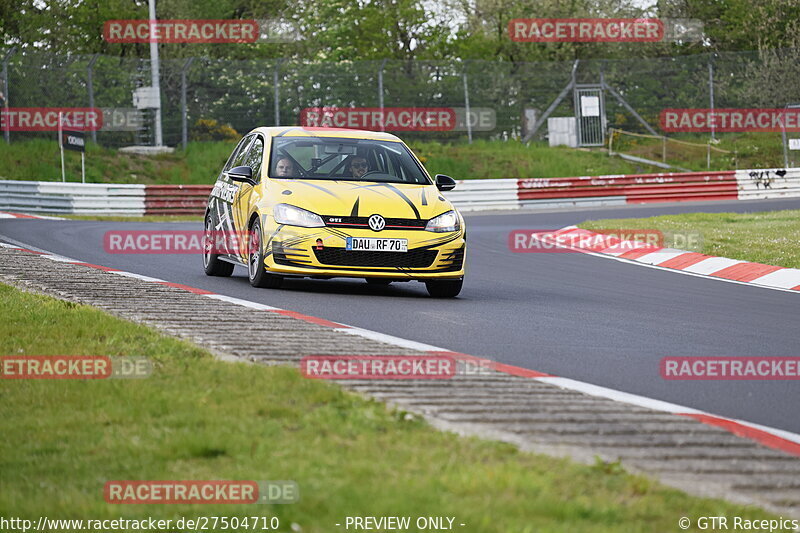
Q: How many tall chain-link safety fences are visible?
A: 1